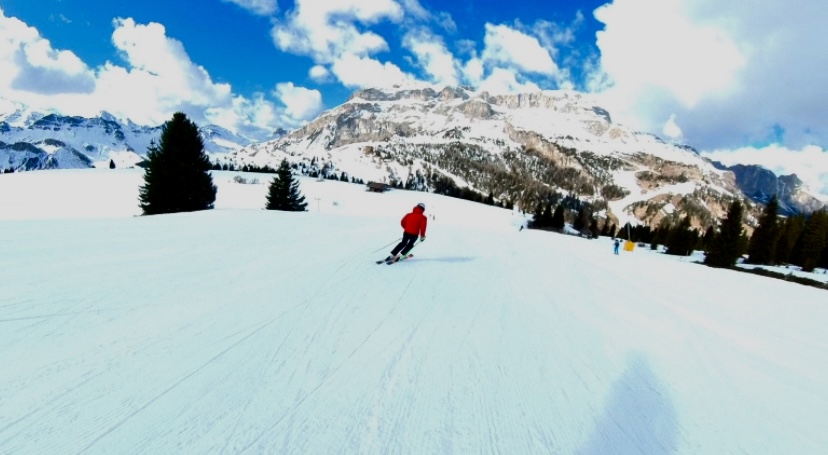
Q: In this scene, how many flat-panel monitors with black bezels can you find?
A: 0